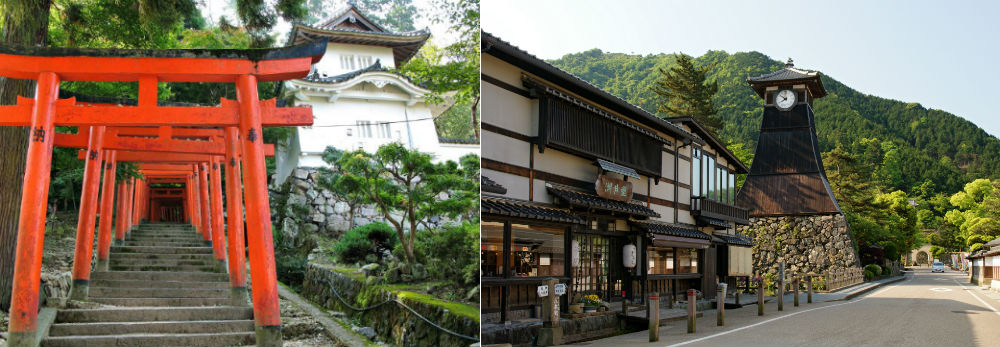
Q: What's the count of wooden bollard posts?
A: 7